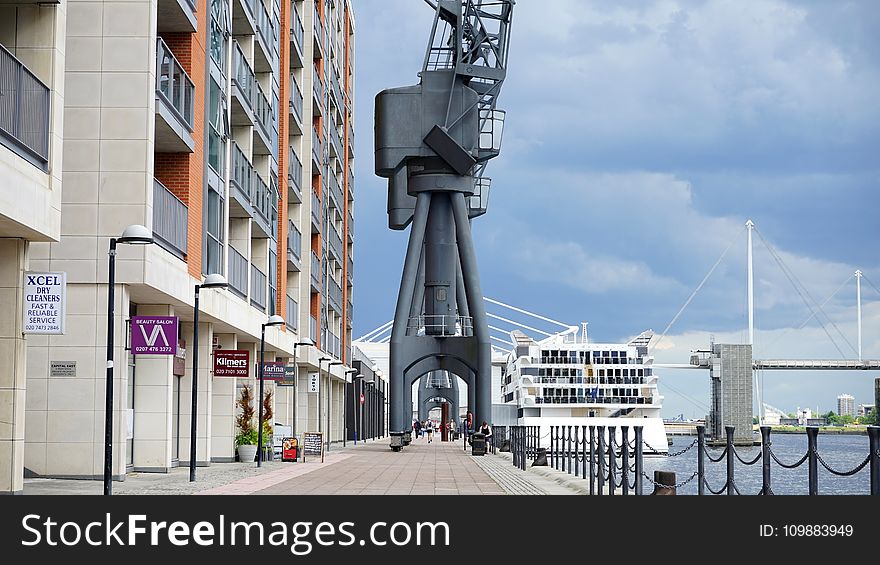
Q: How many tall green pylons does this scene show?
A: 0